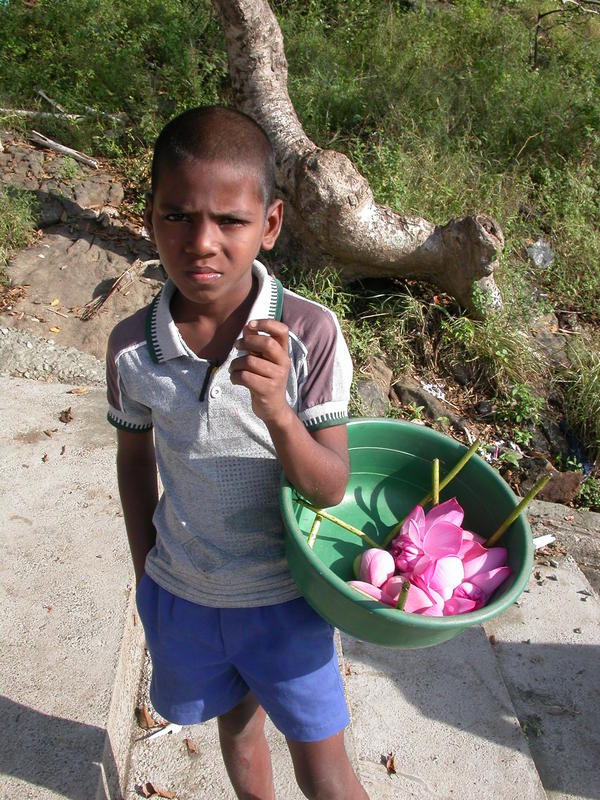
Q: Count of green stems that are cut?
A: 6